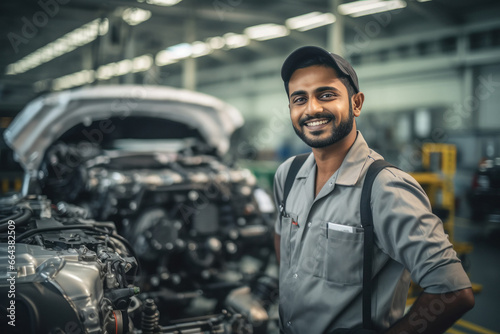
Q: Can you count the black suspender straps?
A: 2